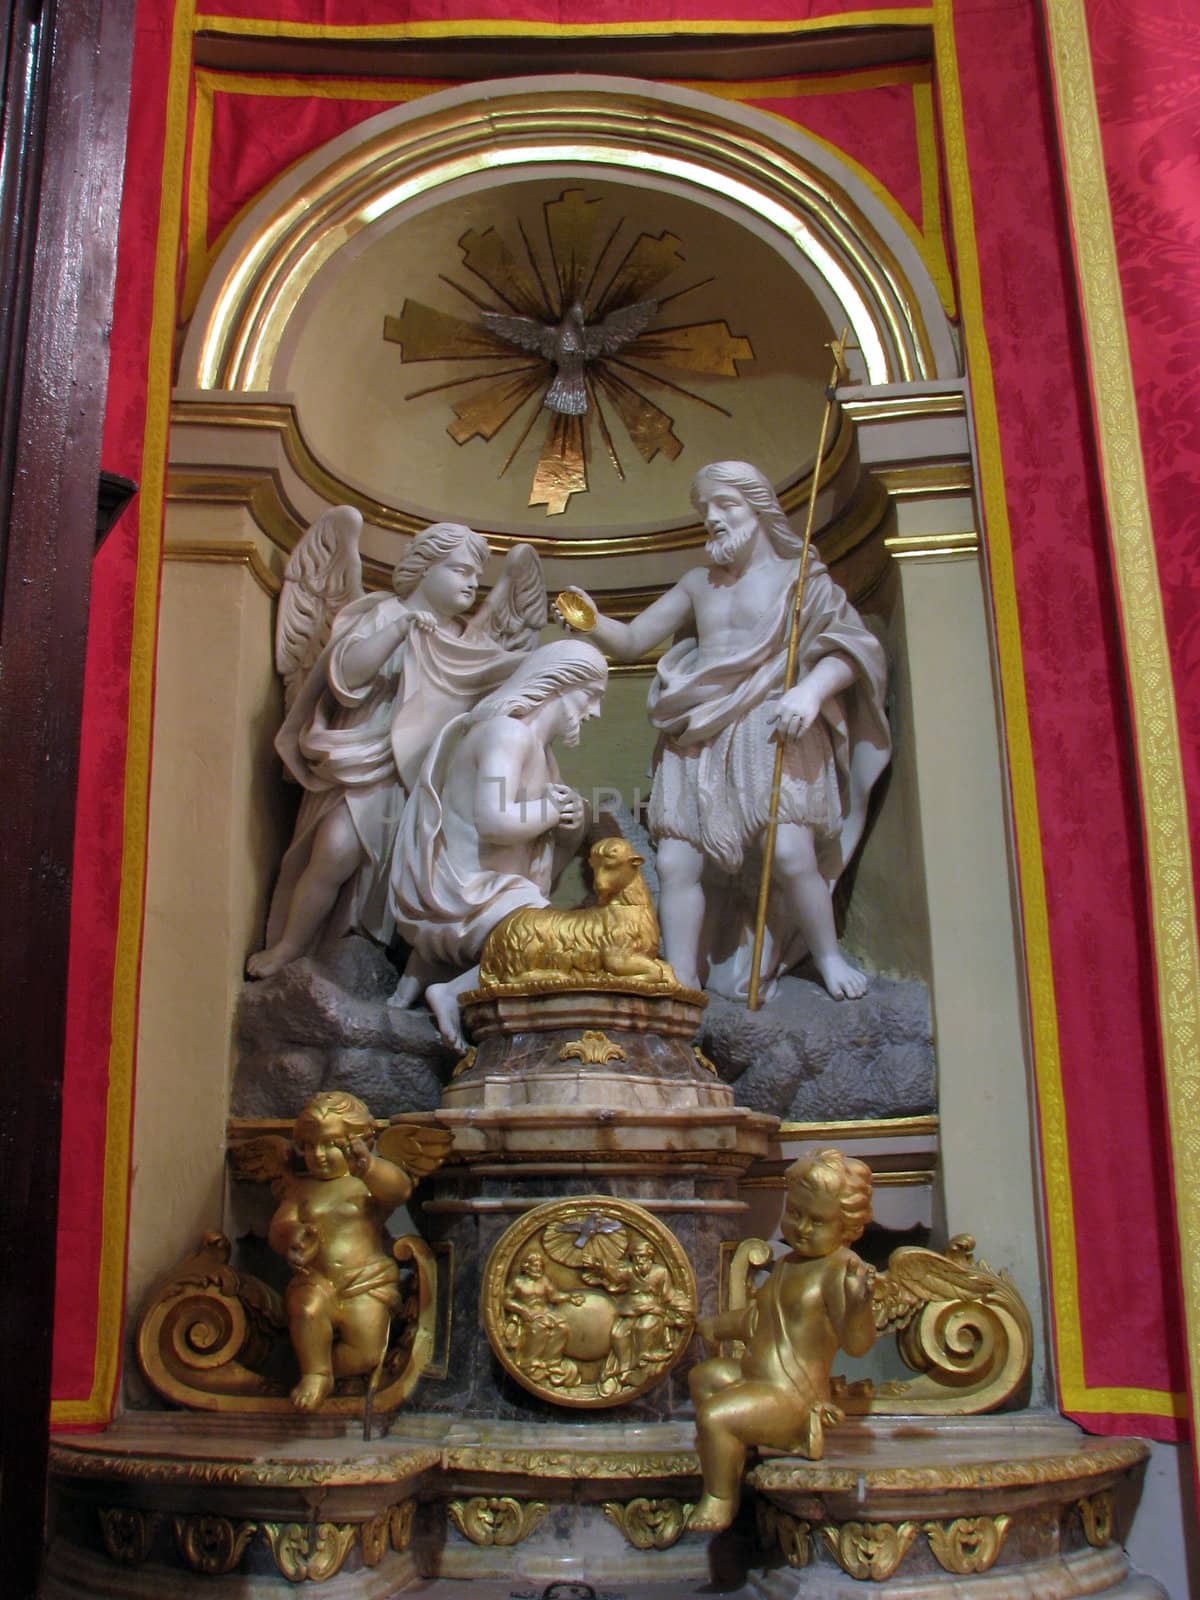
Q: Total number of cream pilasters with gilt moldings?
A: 2